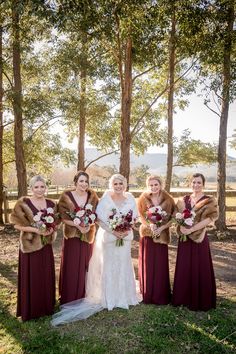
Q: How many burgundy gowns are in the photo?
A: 4